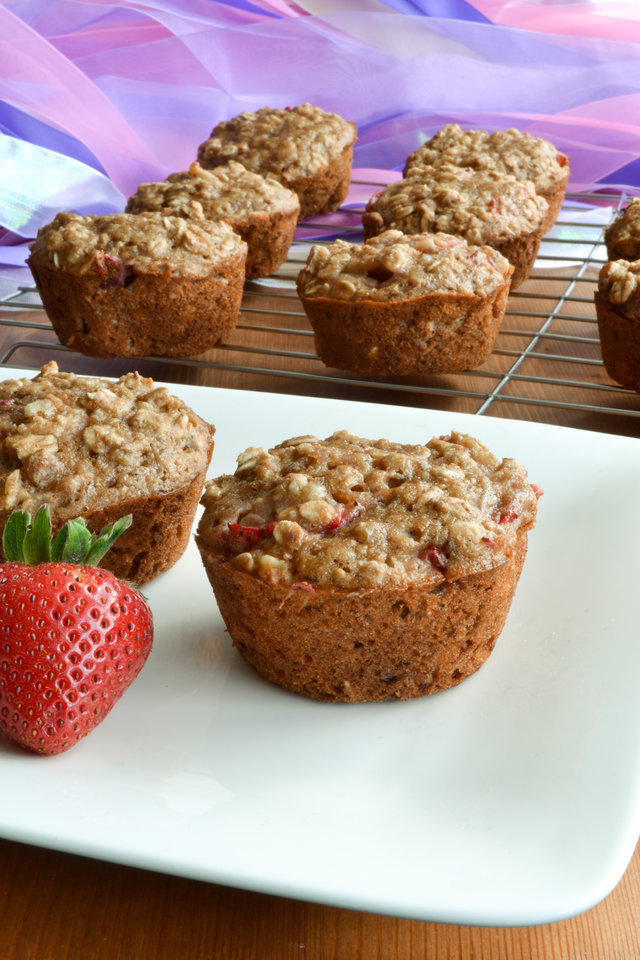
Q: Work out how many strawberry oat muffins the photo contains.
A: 10